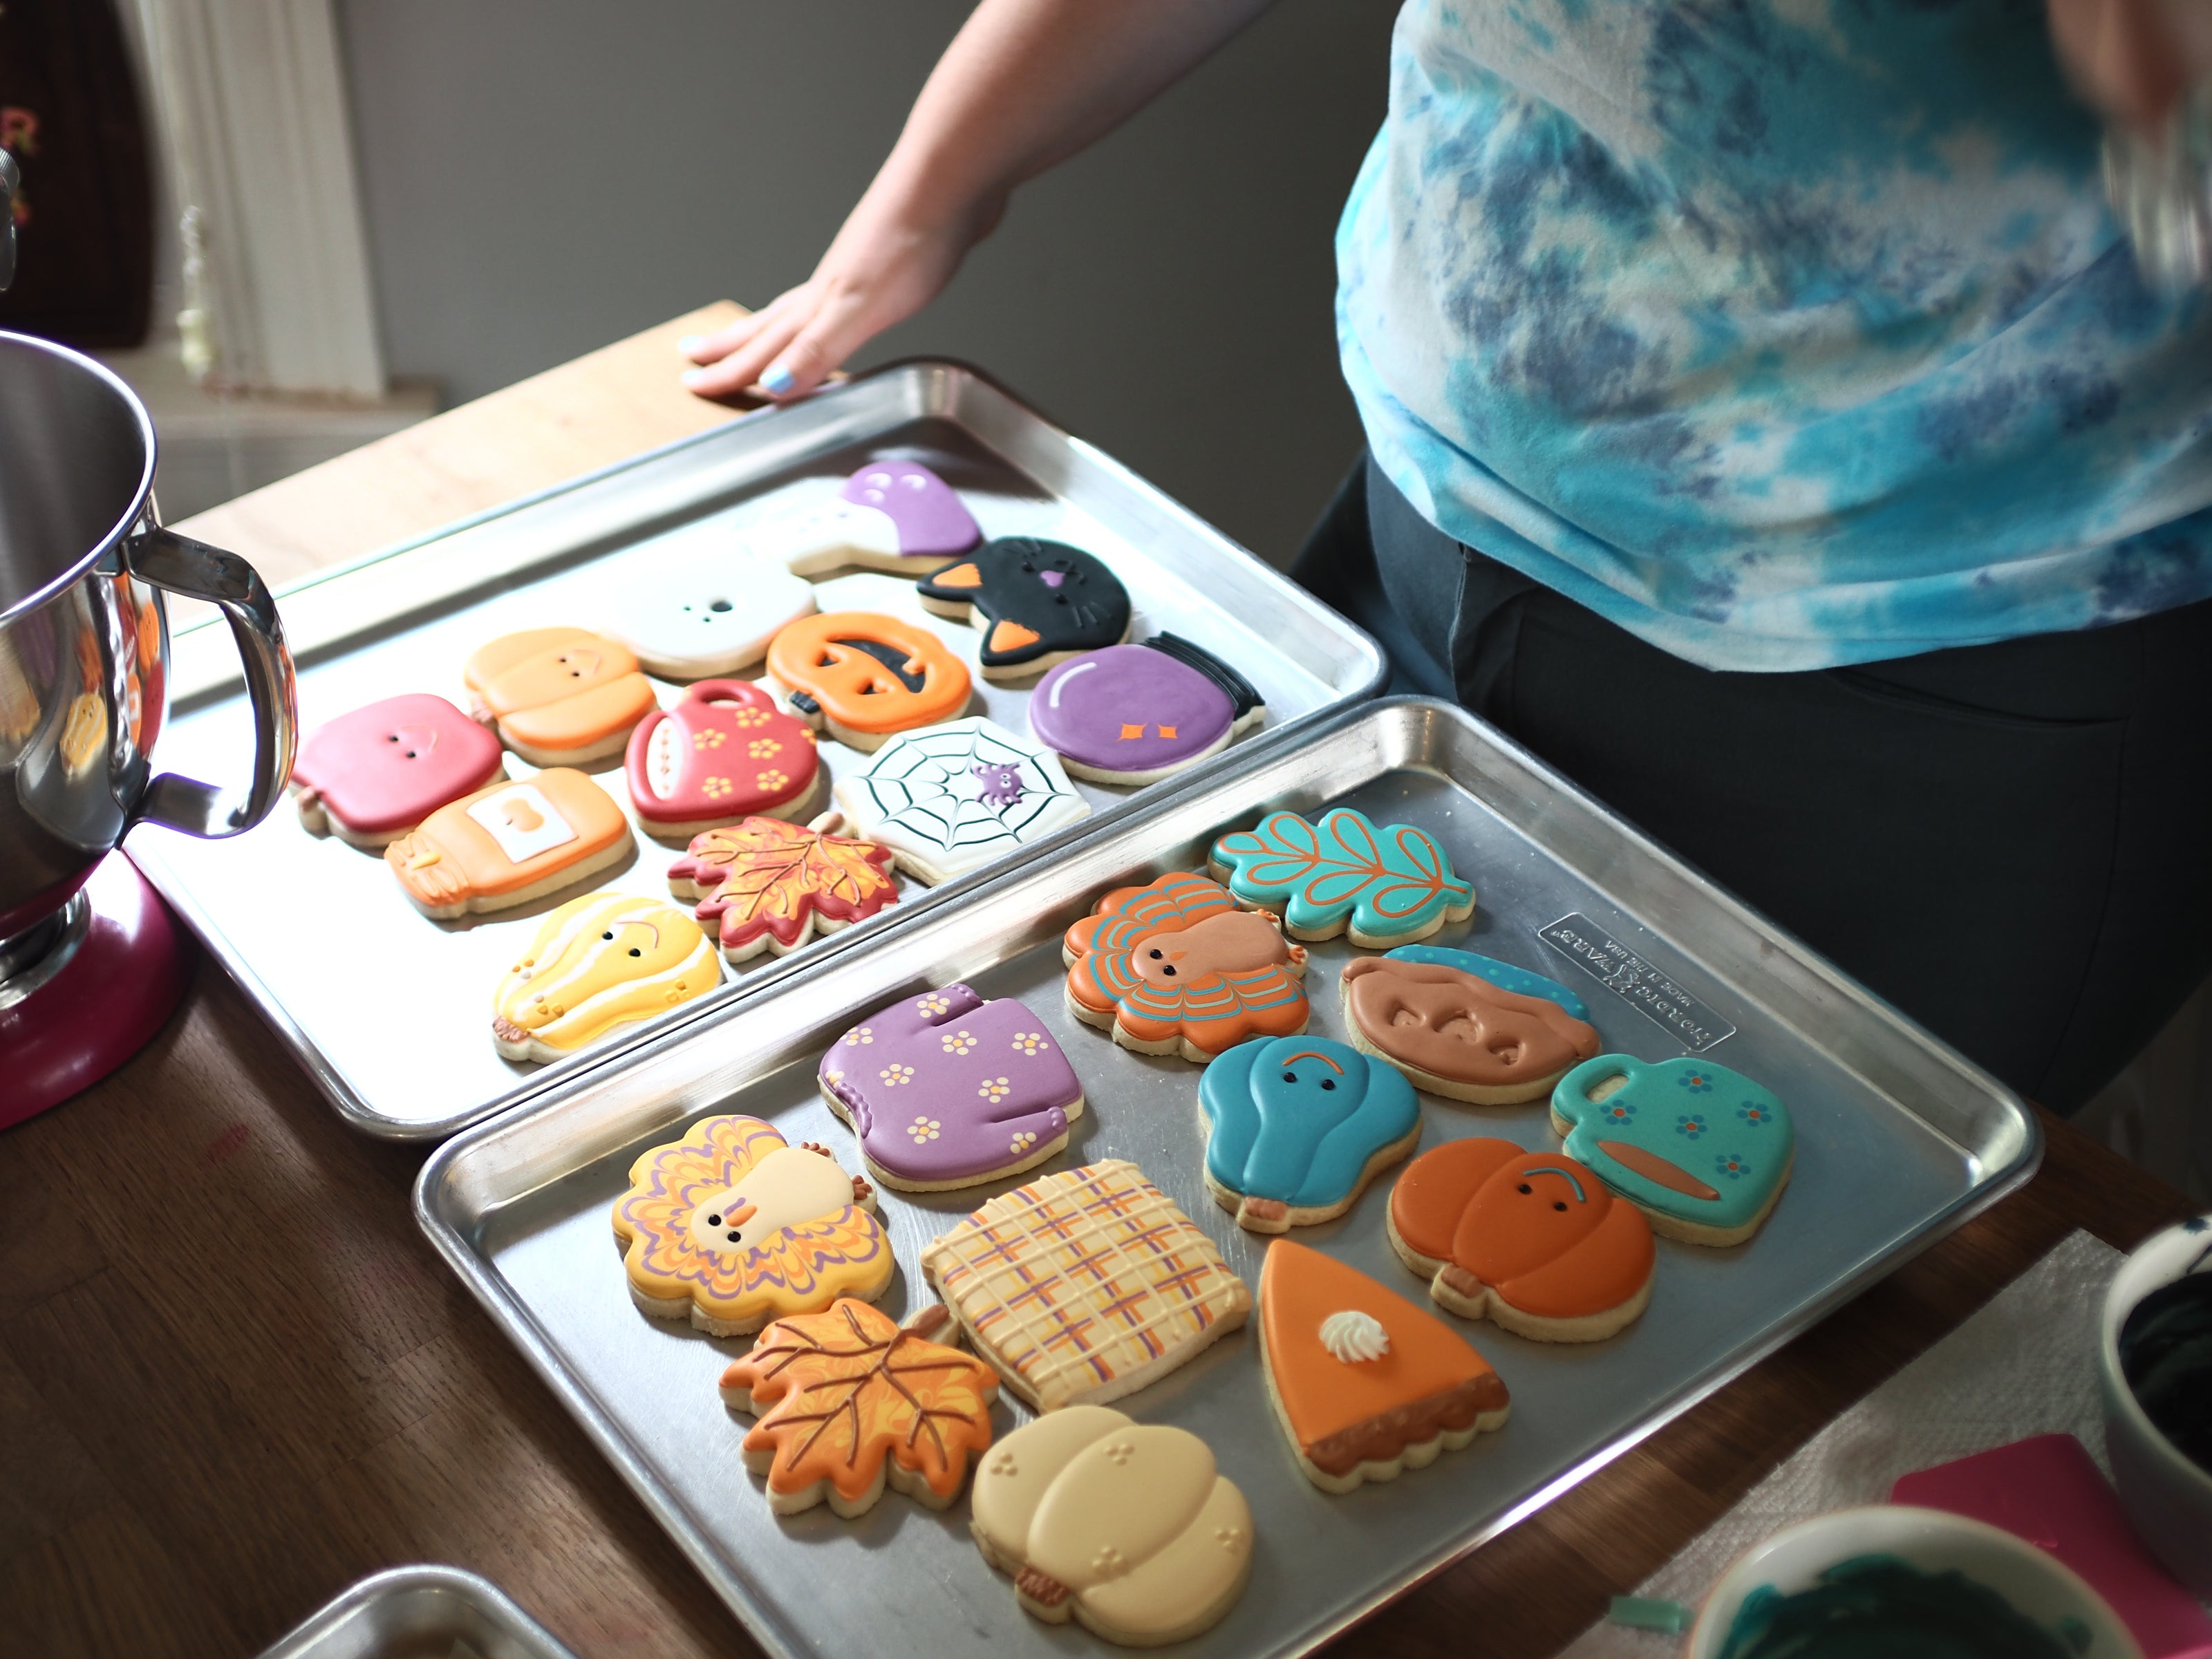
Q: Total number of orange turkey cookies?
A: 1